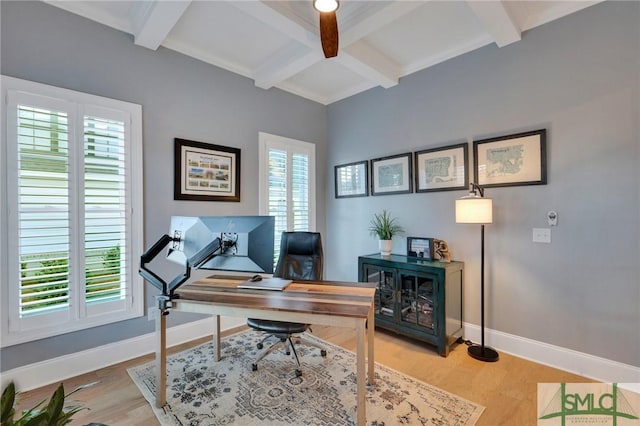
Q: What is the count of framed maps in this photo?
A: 4